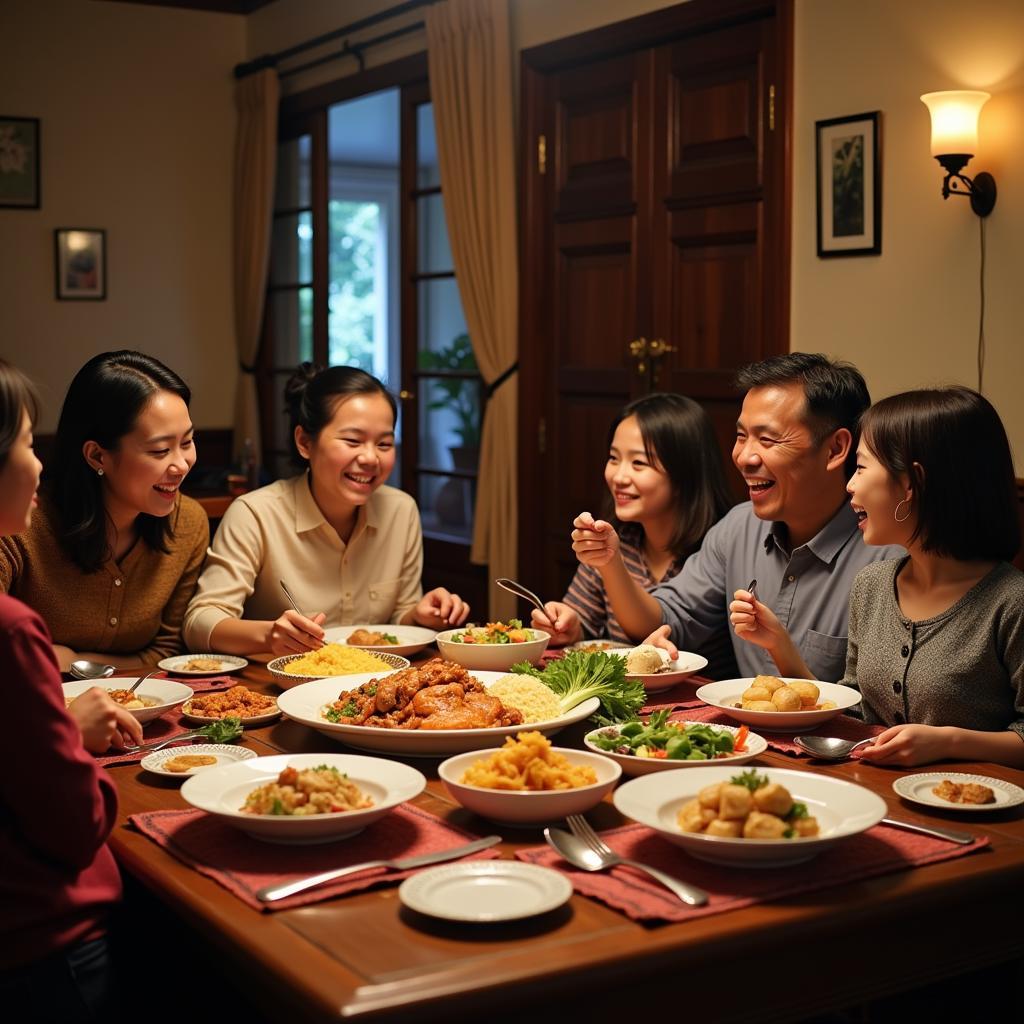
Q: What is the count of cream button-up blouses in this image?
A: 1